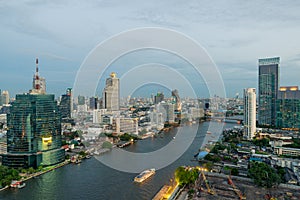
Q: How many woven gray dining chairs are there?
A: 0